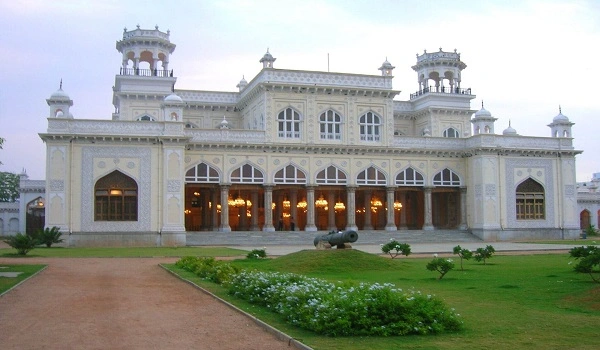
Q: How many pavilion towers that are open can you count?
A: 2